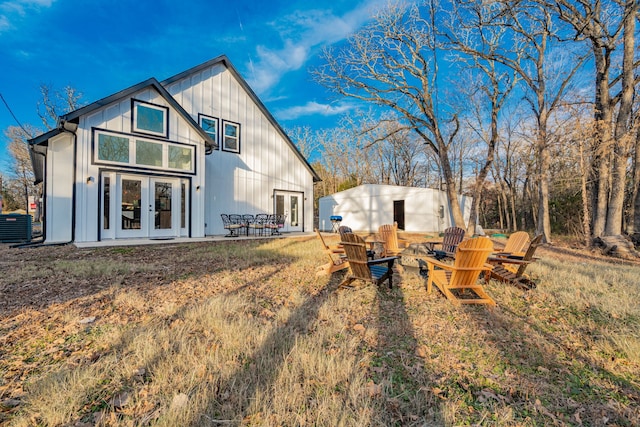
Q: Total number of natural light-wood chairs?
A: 4